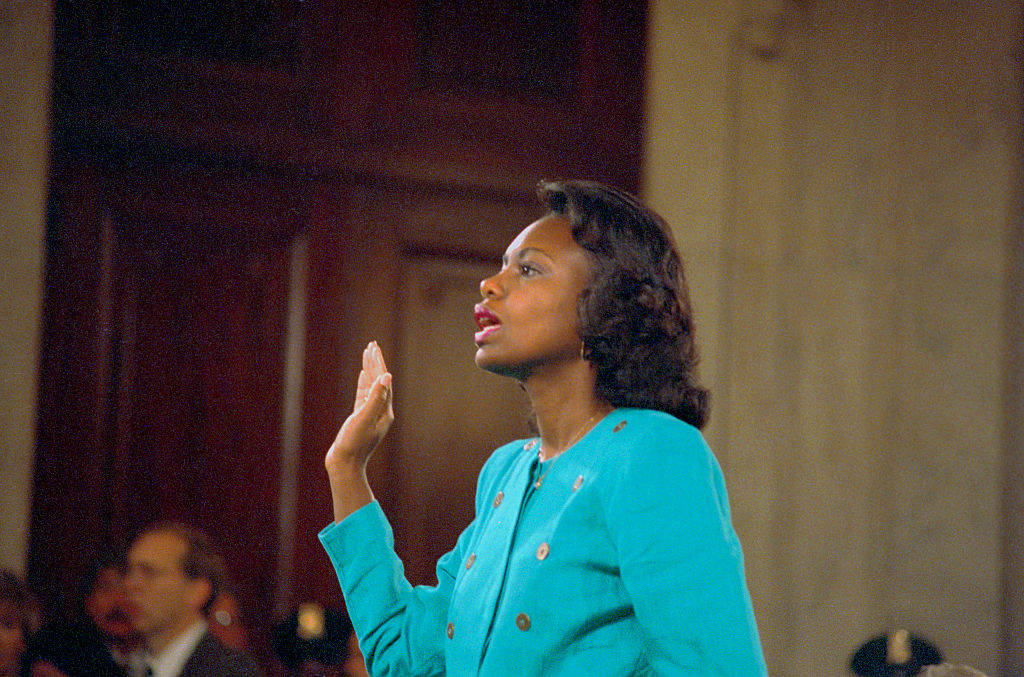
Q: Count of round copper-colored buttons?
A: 8